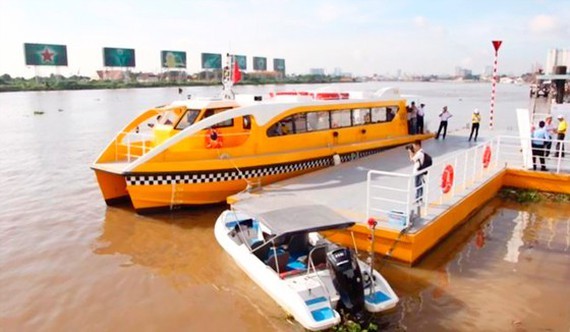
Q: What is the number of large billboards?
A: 7